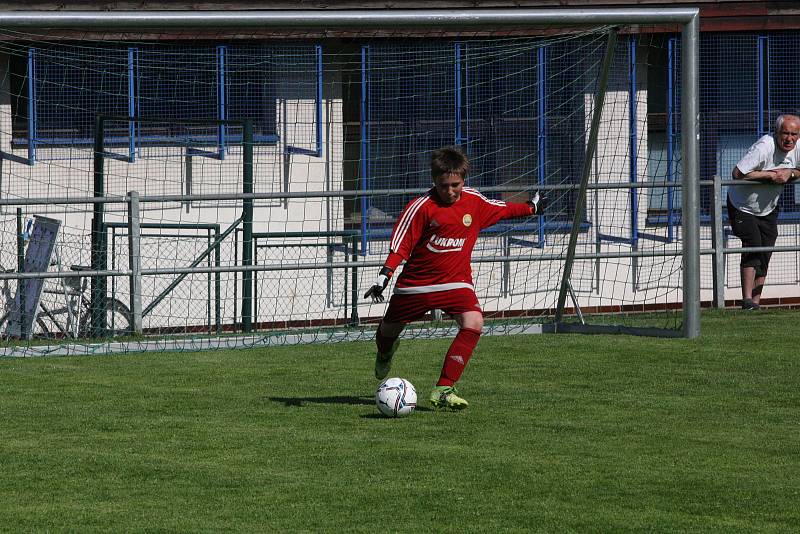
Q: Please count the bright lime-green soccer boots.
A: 2